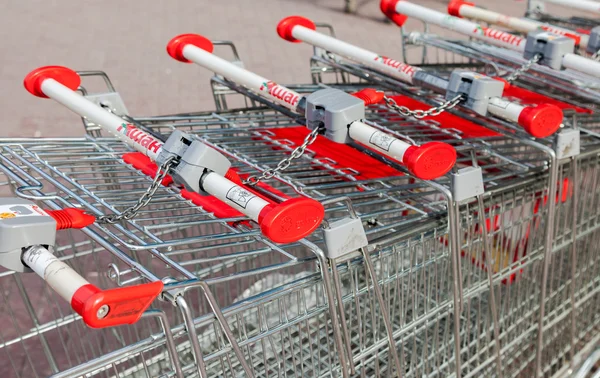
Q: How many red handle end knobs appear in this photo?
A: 9